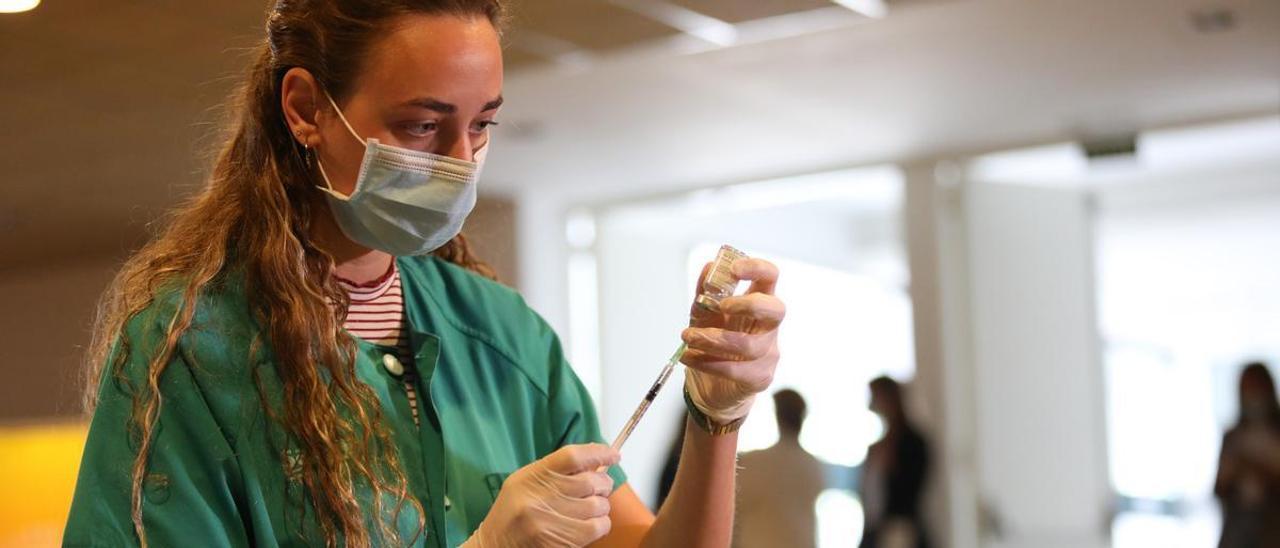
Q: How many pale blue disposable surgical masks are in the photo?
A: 1